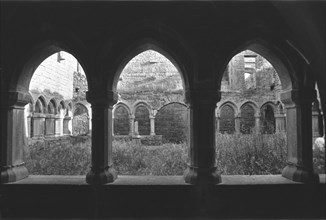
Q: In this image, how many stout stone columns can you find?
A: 4